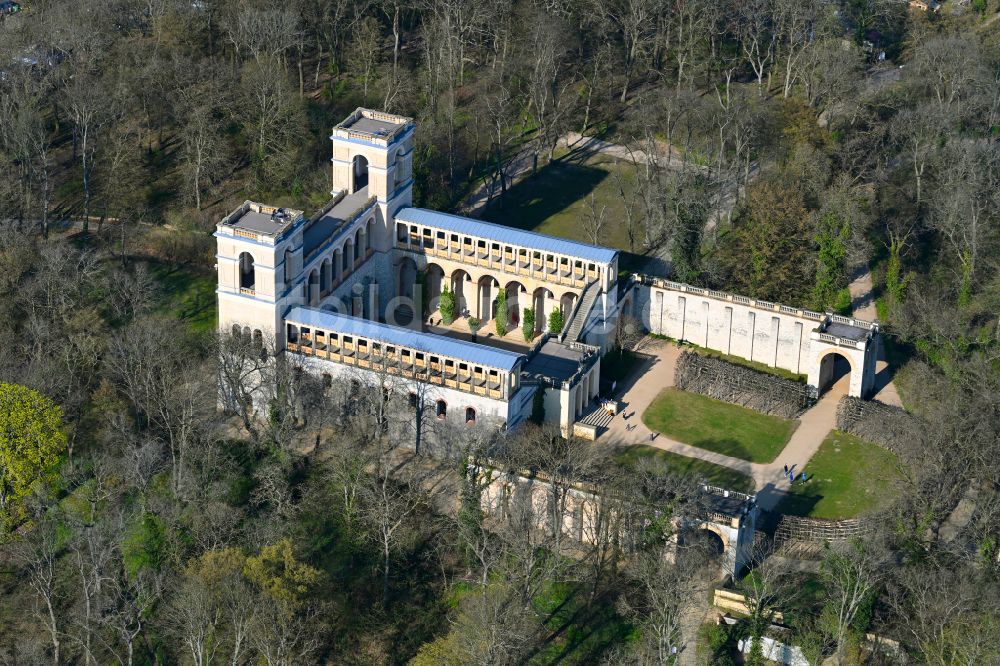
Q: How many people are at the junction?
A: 3